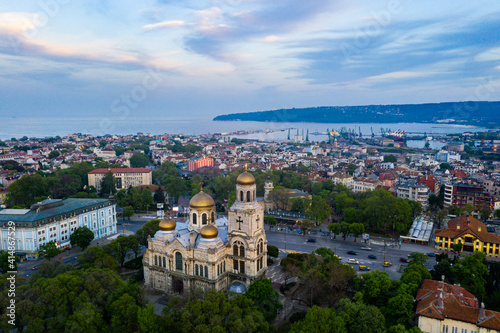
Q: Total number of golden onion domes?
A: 4